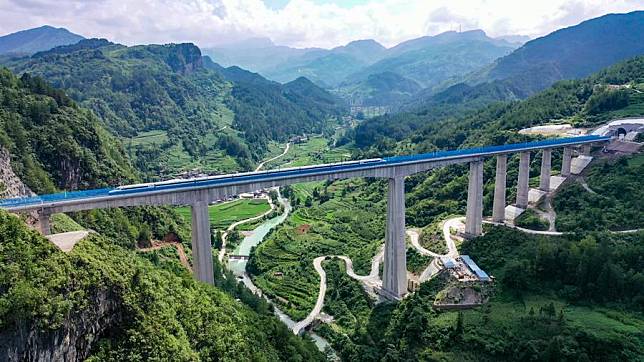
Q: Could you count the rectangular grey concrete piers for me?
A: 9